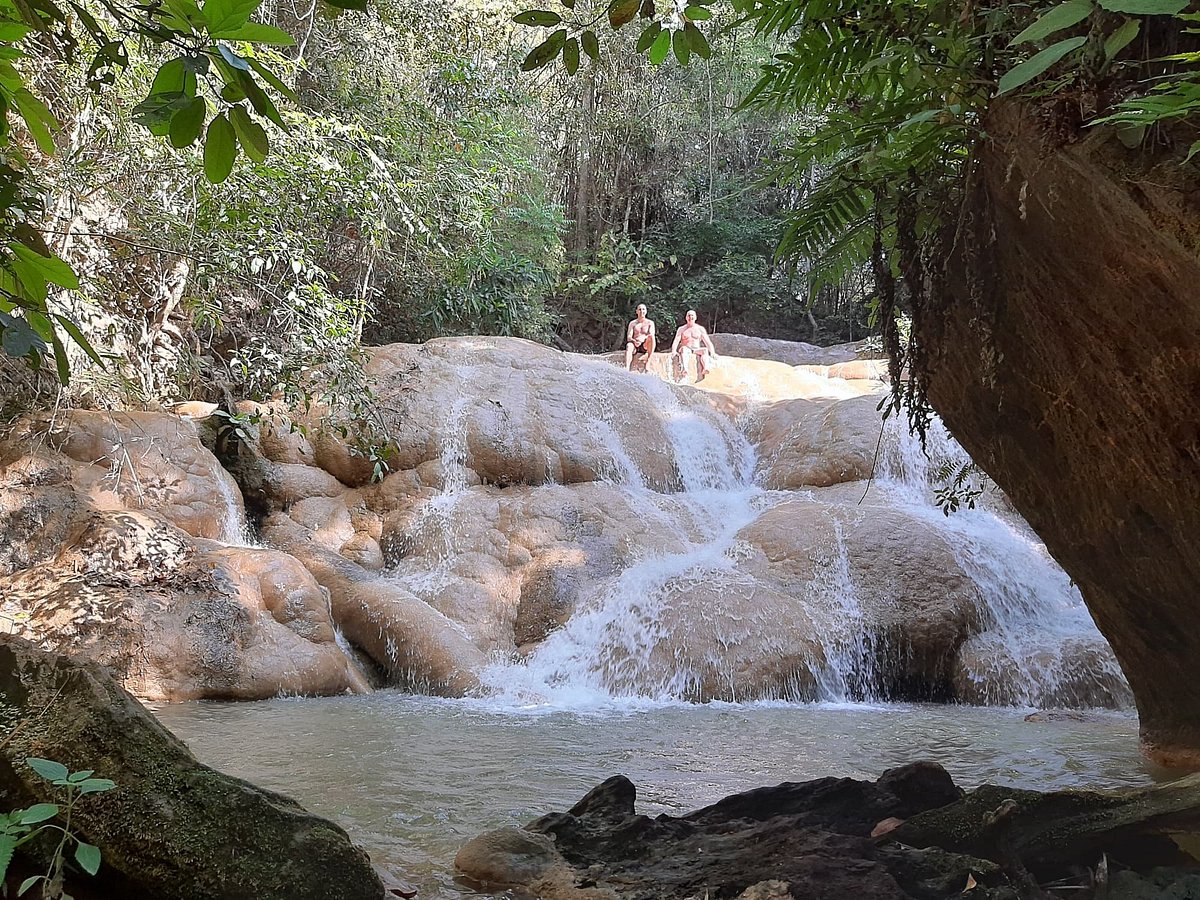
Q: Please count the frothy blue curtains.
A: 0